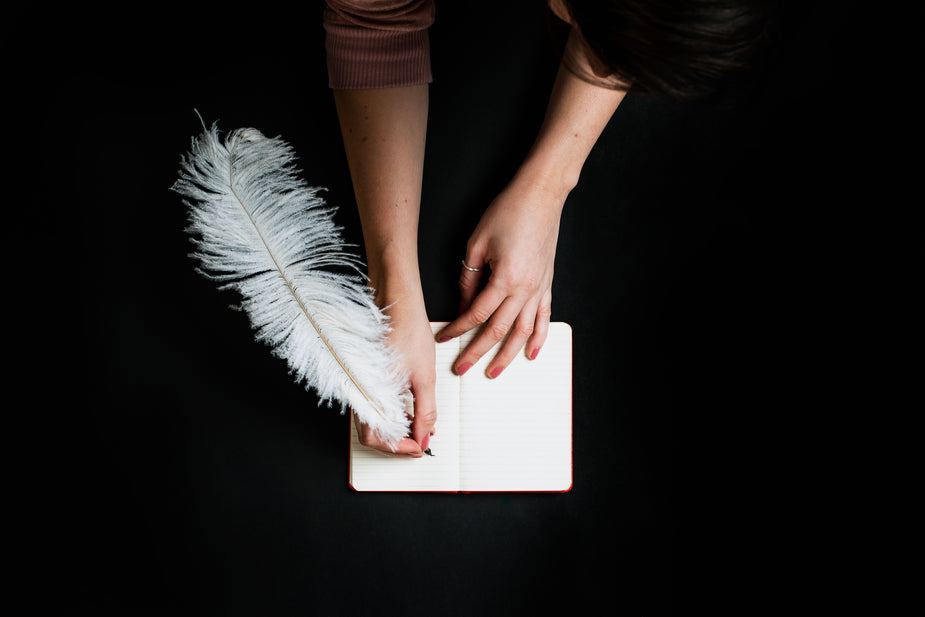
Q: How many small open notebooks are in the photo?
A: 1